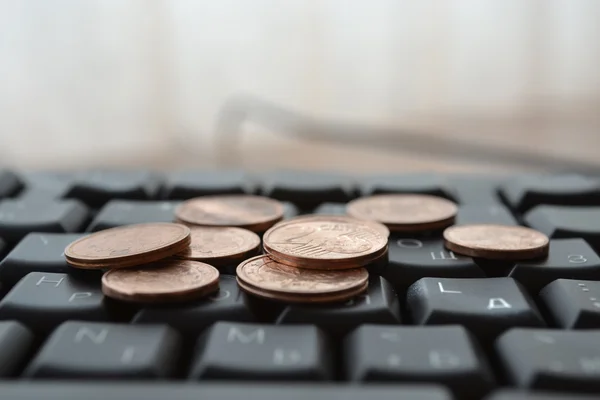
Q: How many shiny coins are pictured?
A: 8